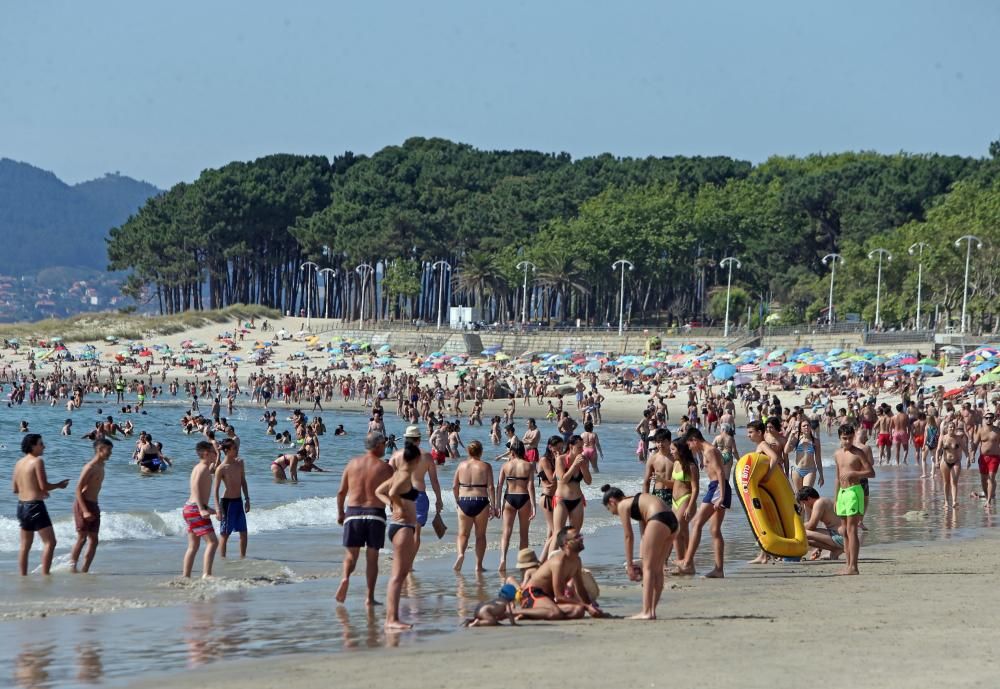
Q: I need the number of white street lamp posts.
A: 11